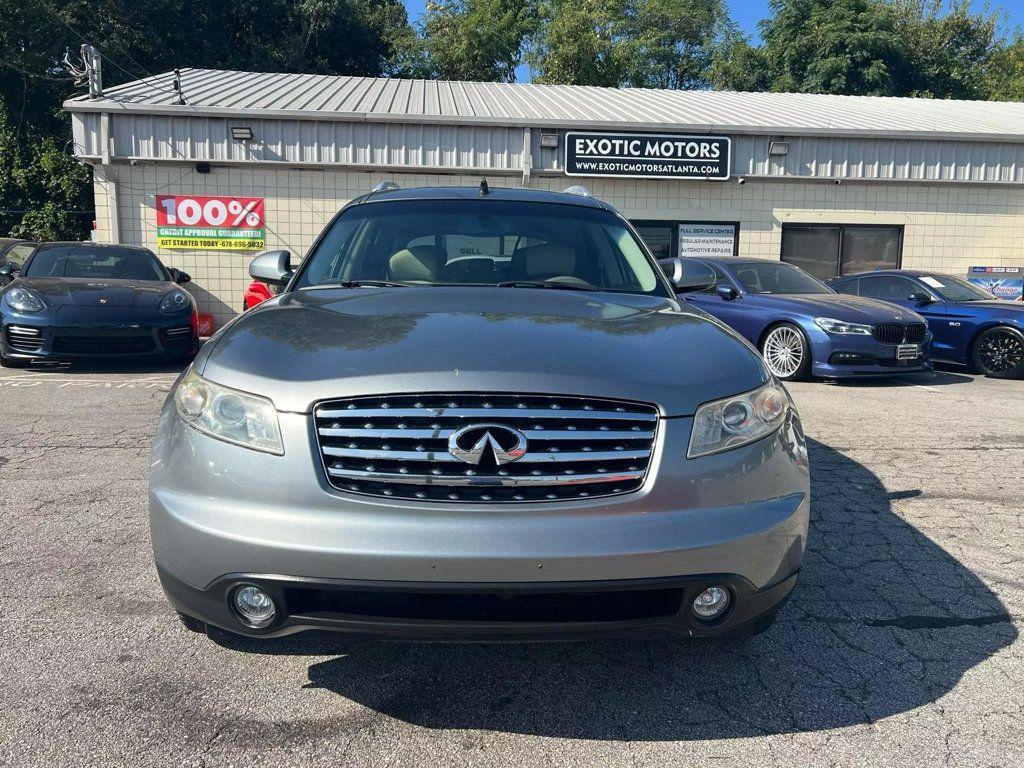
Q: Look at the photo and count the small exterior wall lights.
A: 3